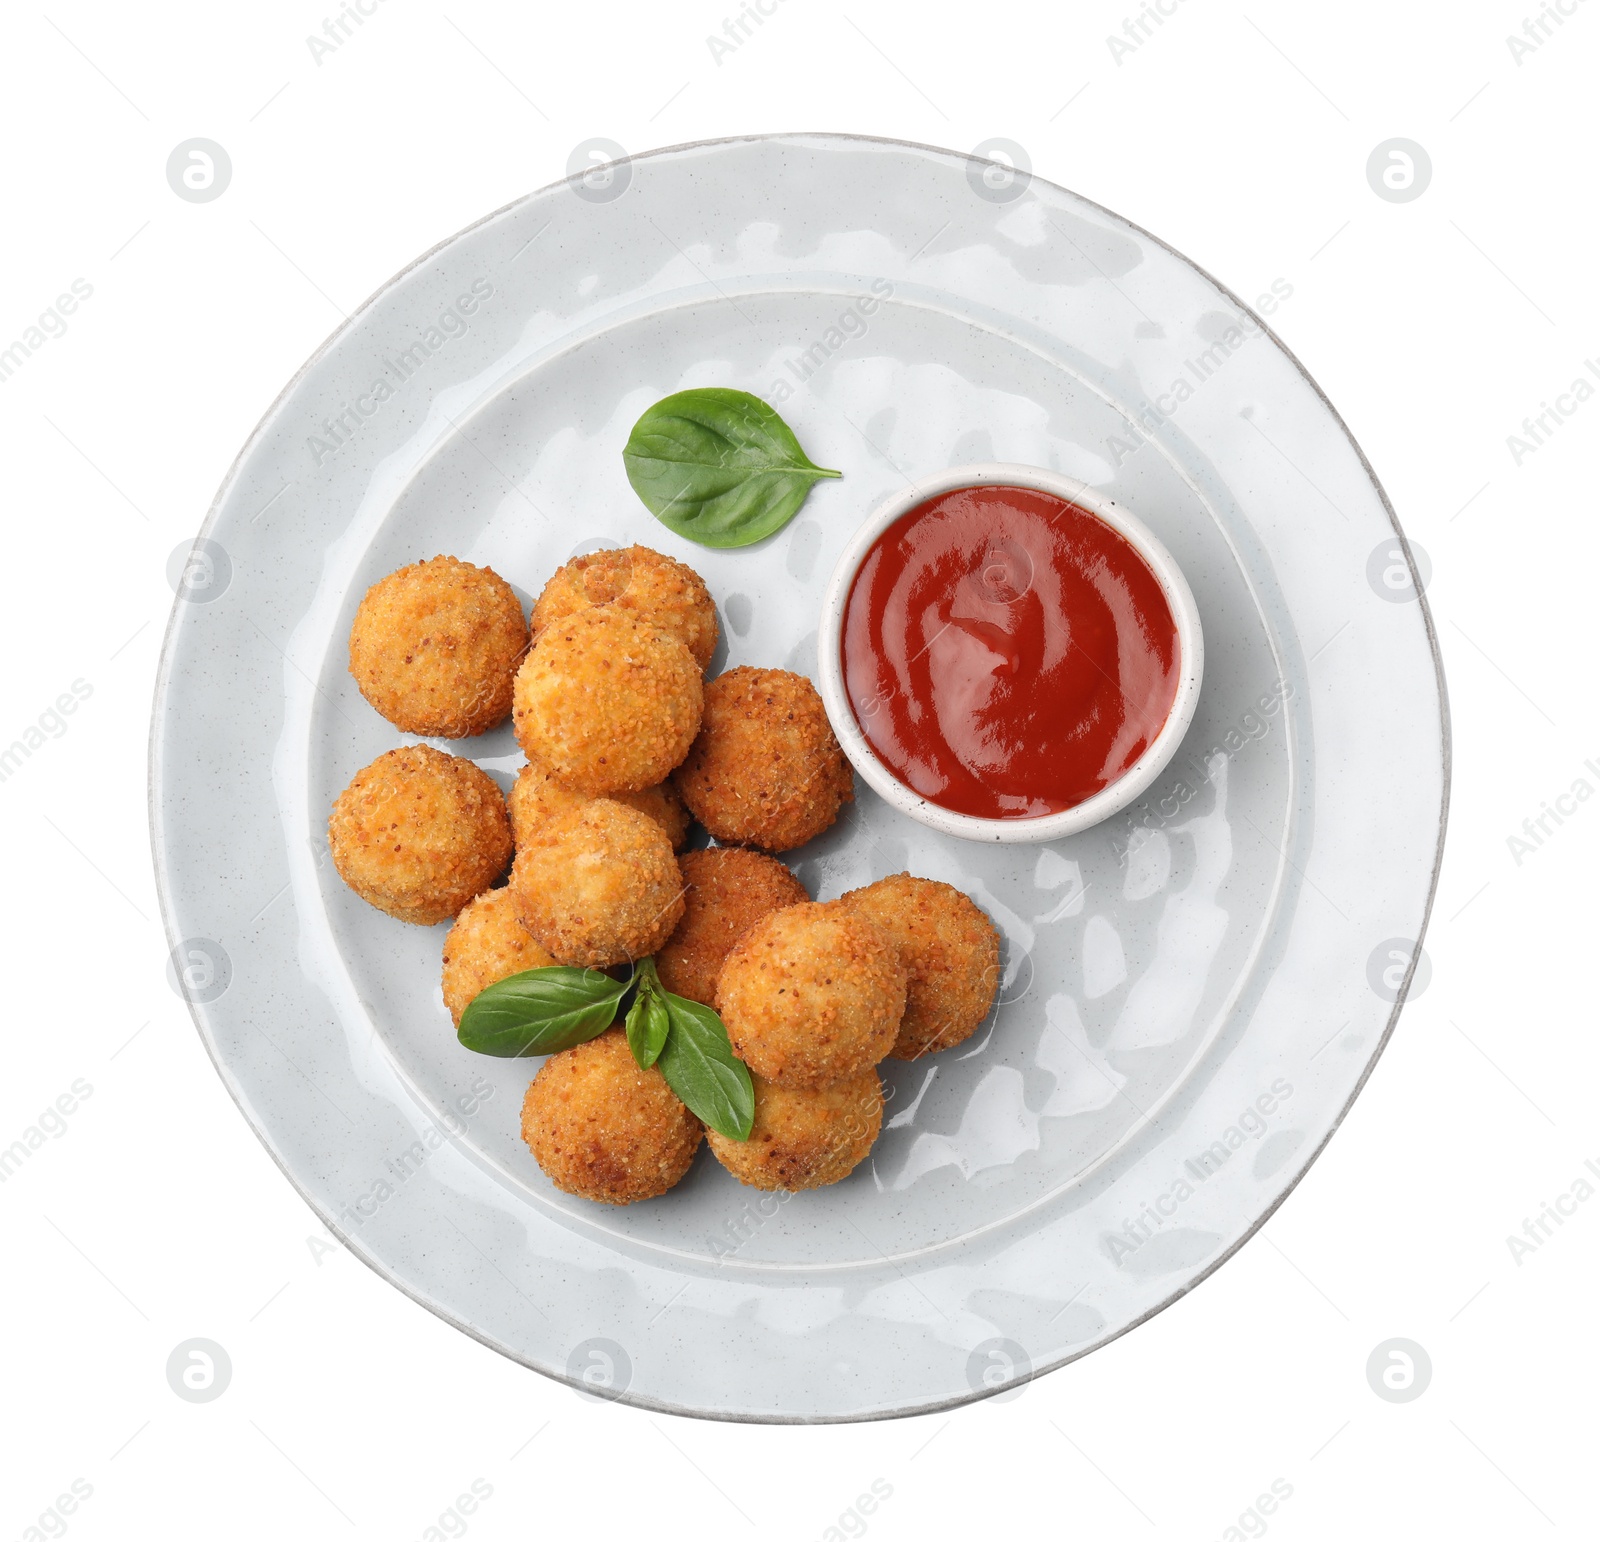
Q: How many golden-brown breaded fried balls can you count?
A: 13